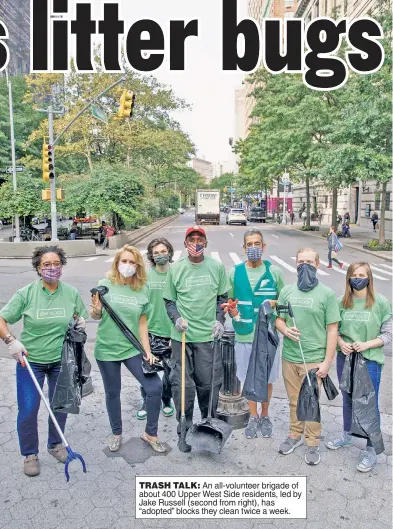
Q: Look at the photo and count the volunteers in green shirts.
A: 7